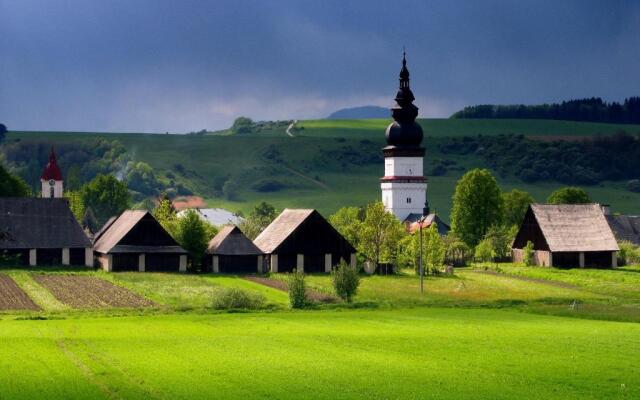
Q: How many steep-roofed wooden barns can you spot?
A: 5